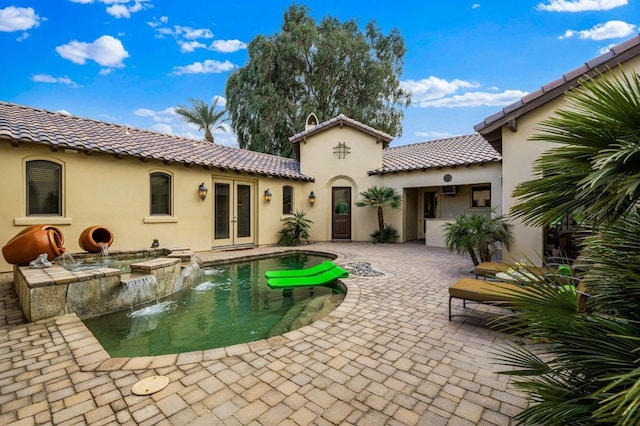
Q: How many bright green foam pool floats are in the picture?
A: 2